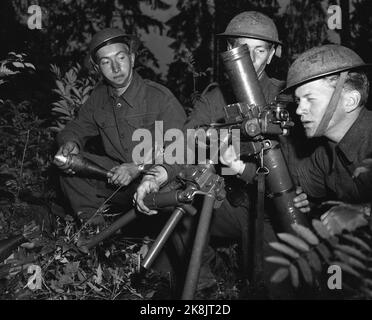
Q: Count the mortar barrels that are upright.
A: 1